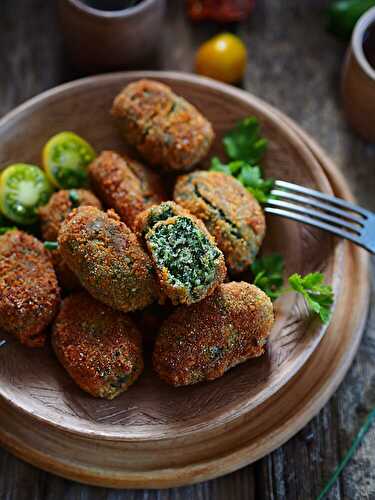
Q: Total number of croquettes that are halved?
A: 1